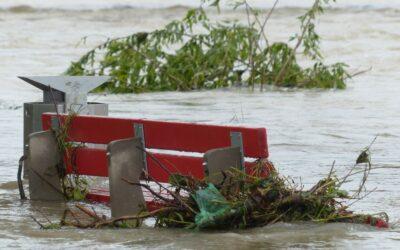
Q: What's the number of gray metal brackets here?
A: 3